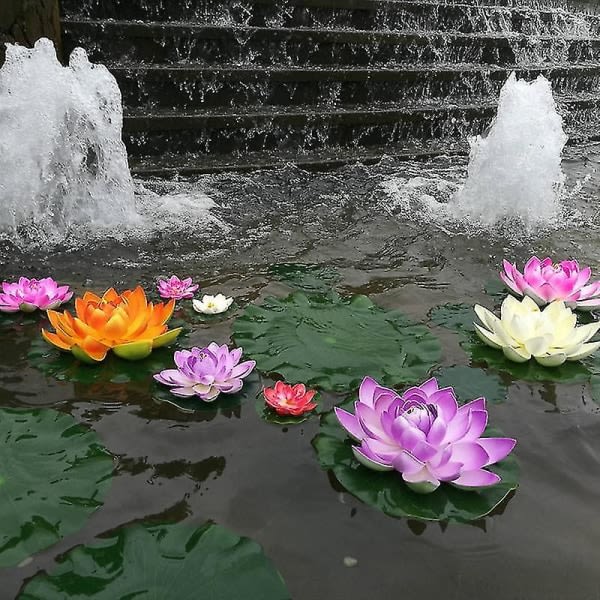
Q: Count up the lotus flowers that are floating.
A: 9